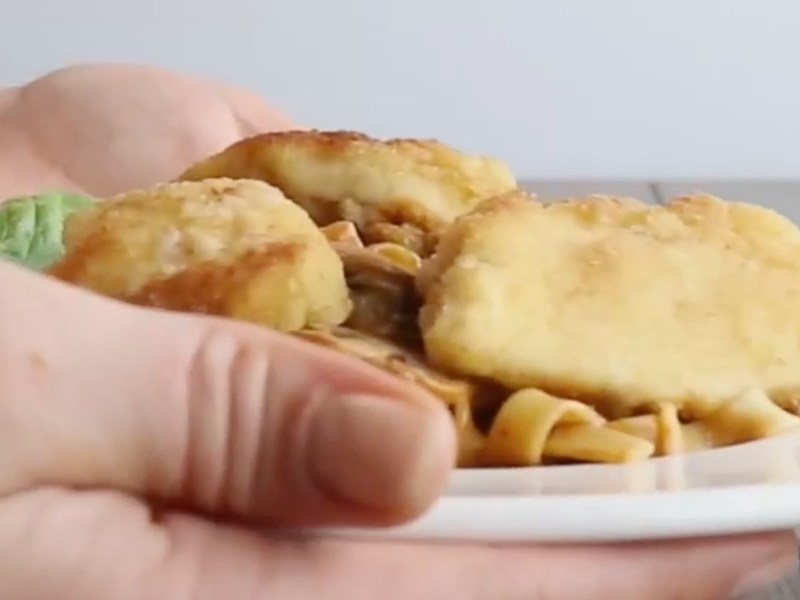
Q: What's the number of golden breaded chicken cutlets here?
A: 3